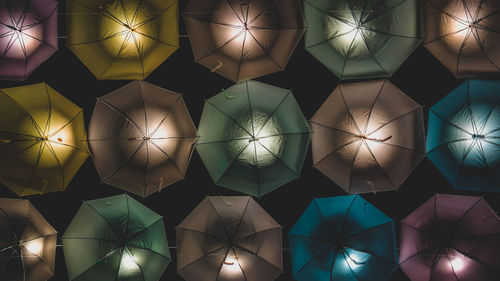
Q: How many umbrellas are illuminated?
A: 15